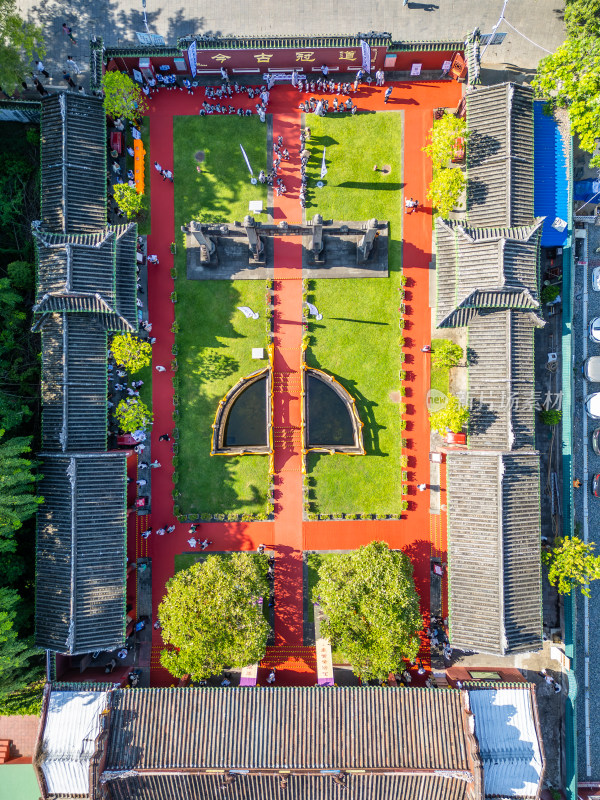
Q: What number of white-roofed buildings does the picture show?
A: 2